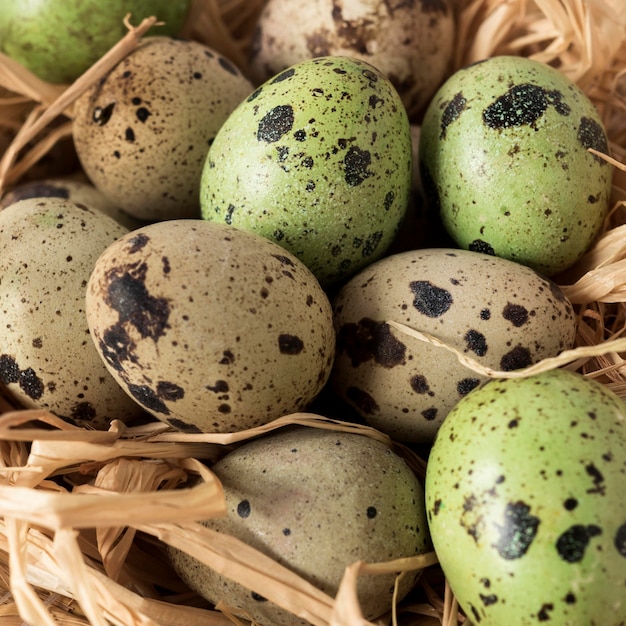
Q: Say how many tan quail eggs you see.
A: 7